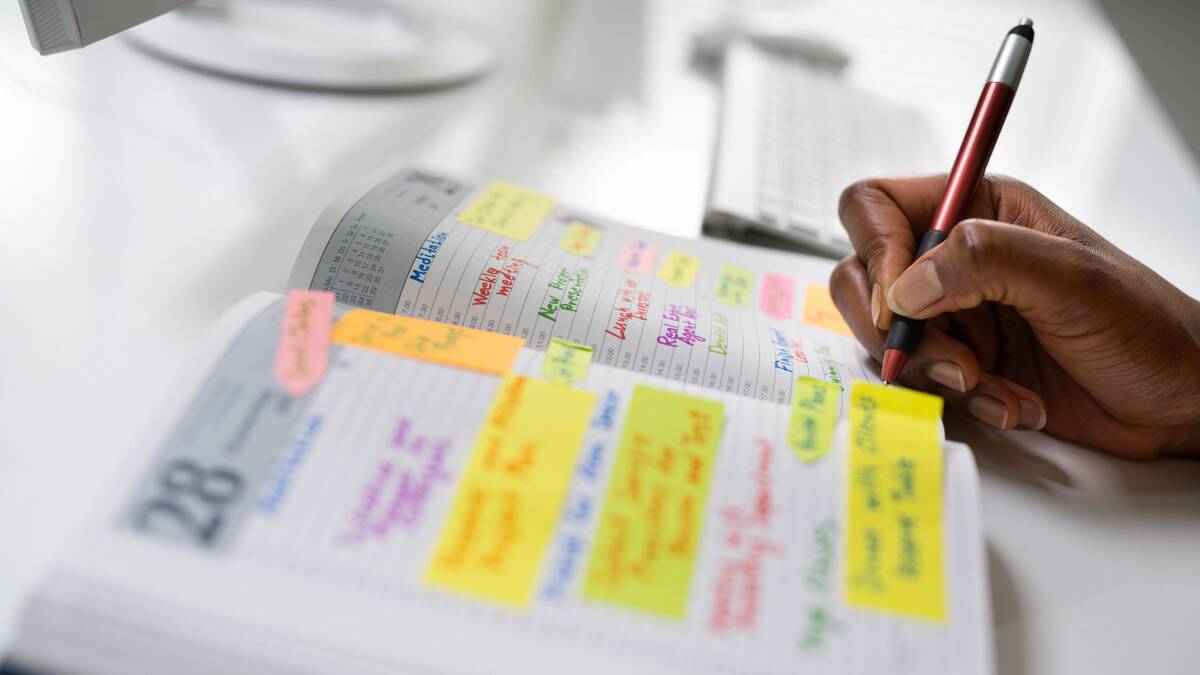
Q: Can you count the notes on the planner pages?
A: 14